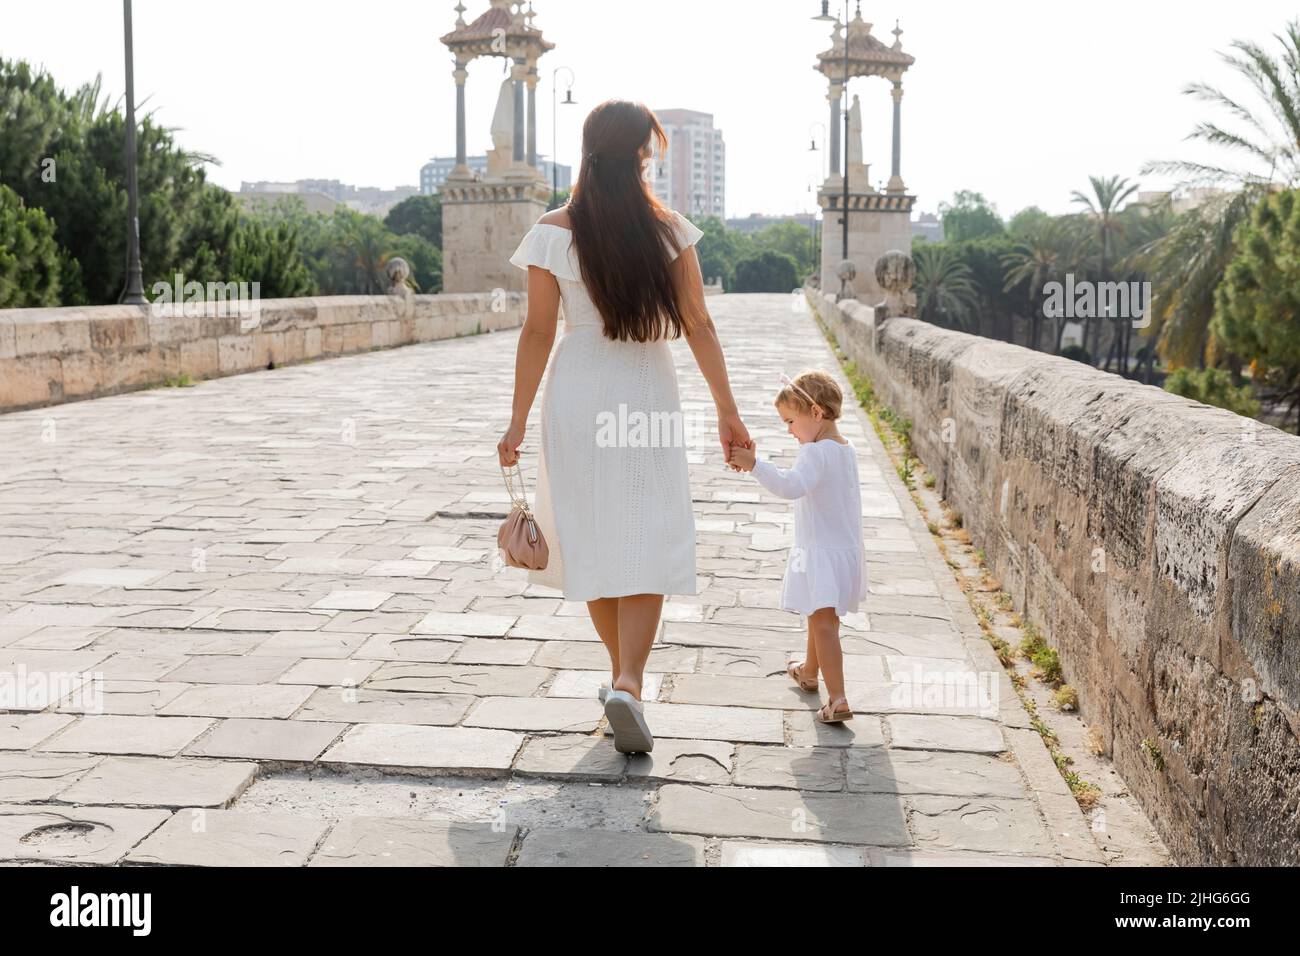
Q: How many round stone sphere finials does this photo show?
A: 3